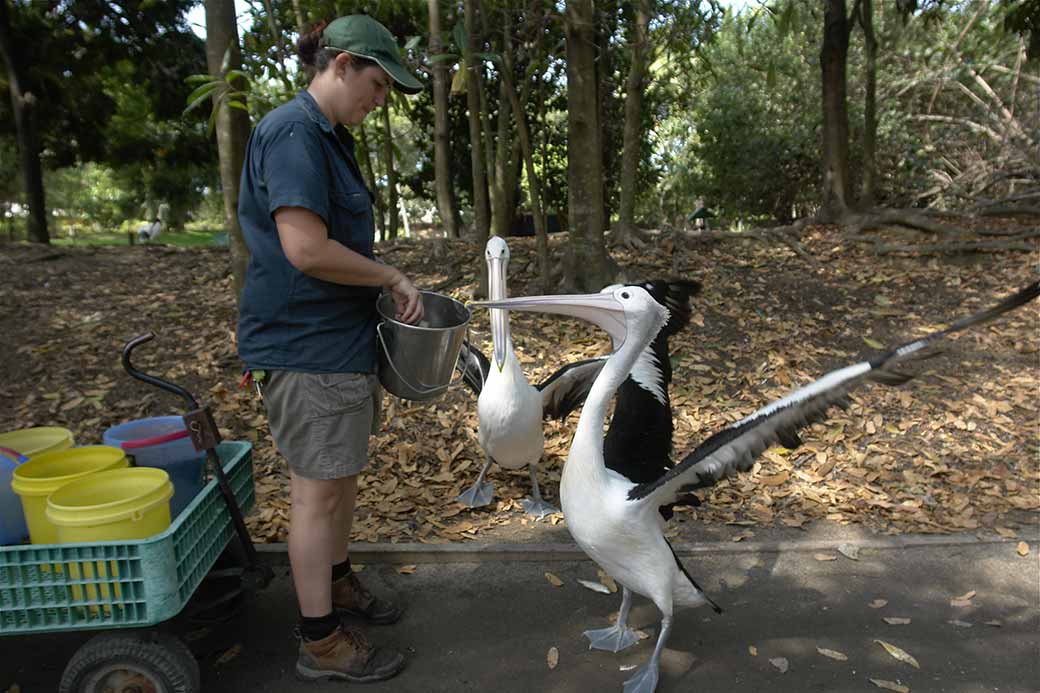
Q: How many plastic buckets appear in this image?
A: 5